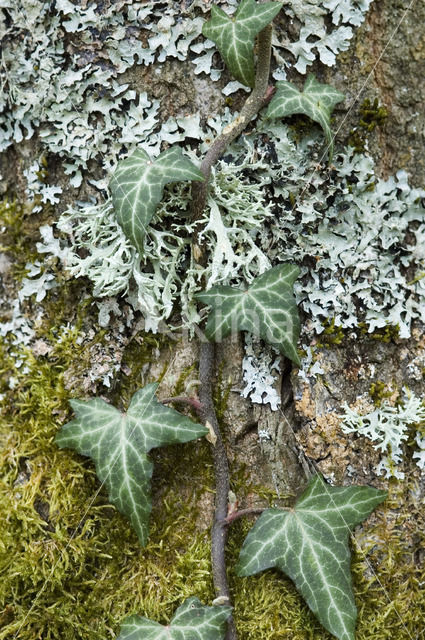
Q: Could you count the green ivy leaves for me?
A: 7